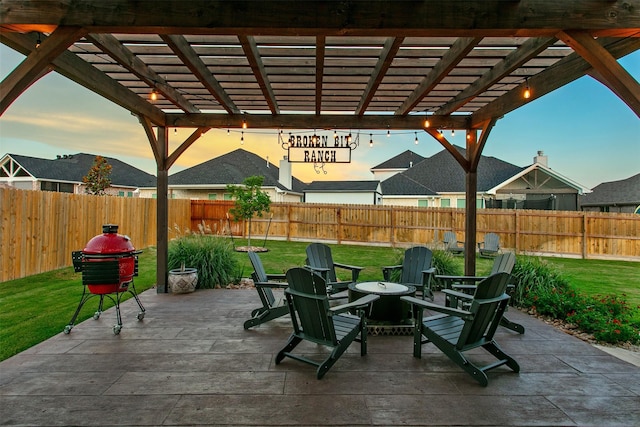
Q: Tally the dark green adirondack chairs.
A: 6